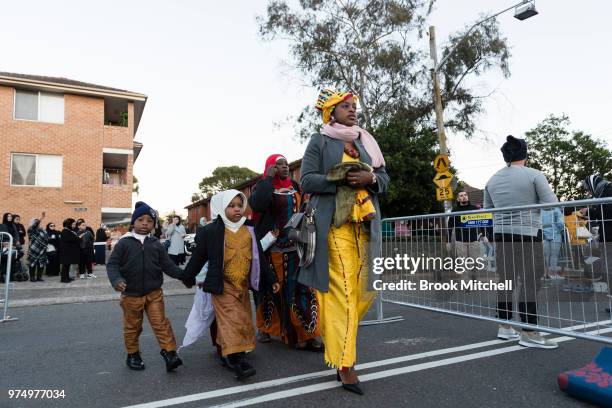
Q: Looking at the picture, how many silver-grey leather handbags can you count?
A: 1